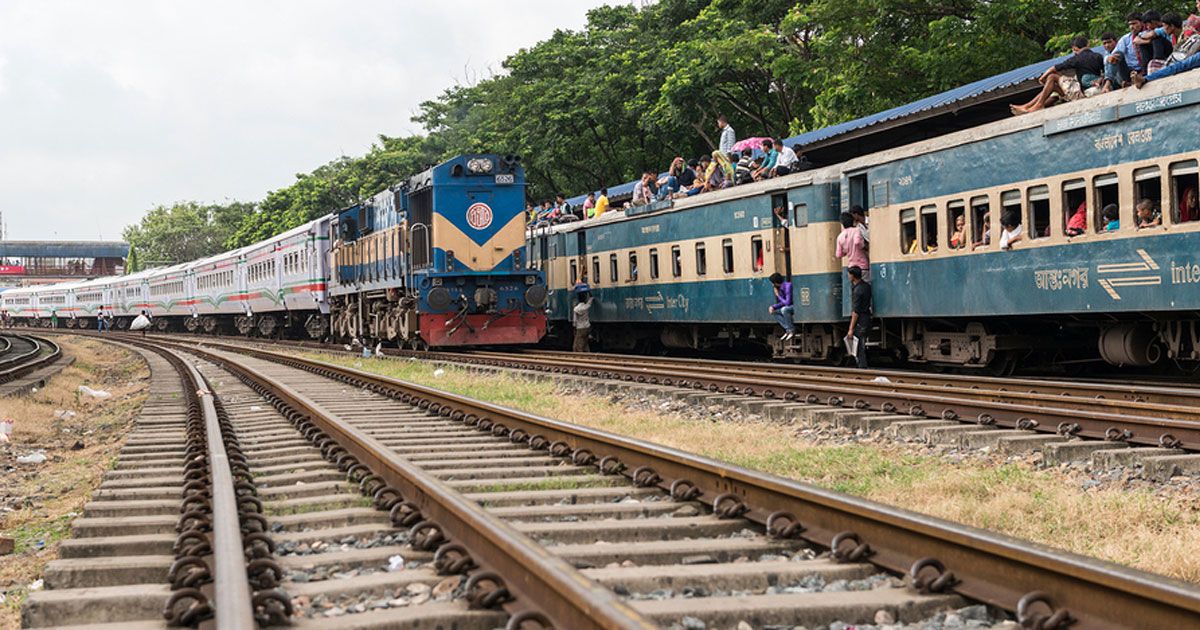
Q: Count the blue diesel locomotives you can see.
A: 1